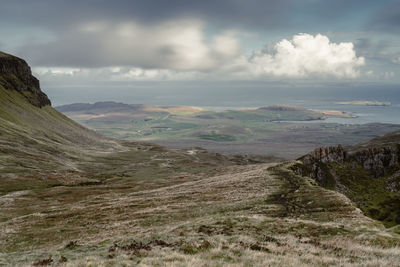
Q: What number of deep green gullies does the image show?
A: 1